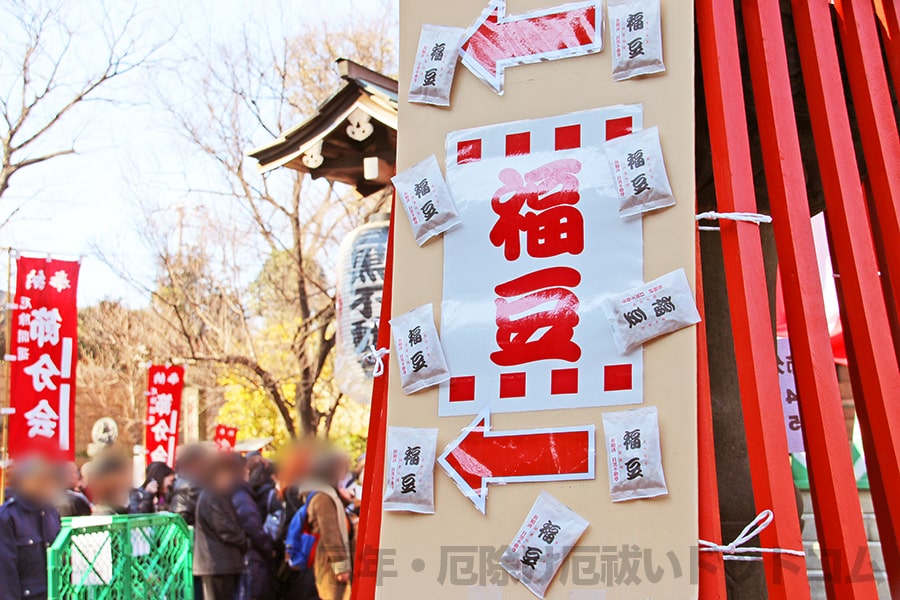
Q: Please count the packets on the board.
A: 9